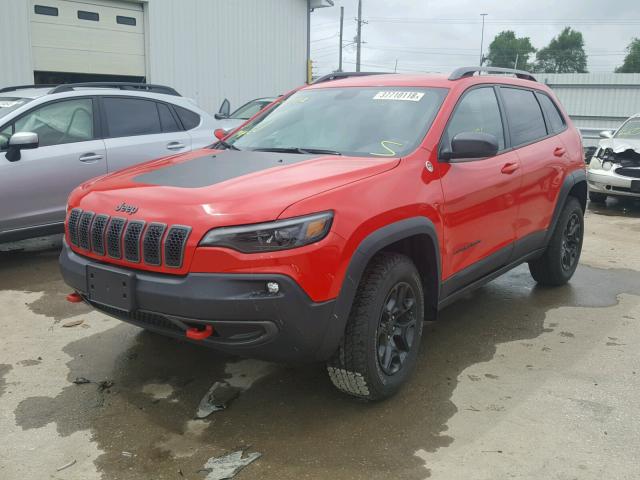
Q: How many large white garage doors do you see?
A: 1